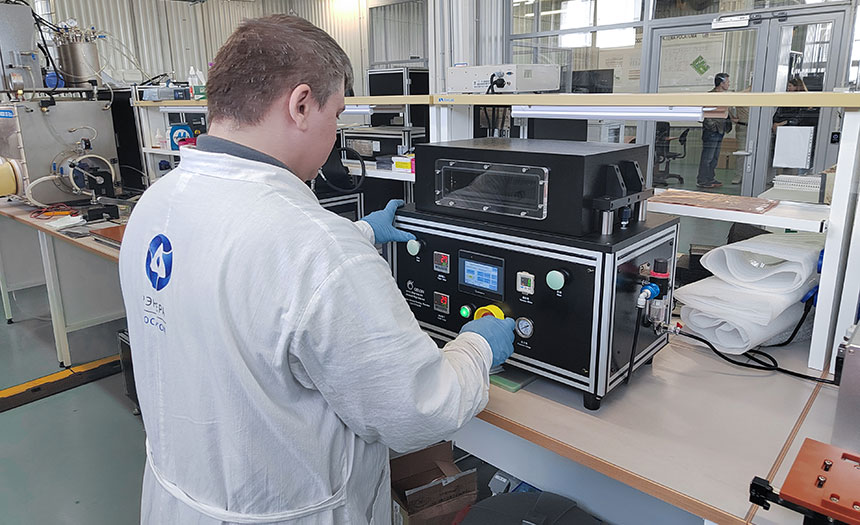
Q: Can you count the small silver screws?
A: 10